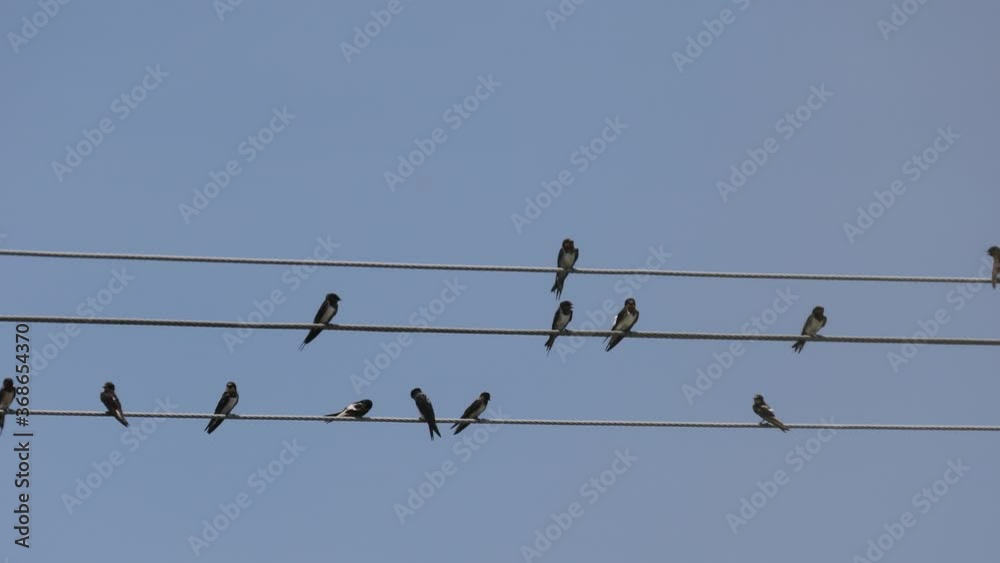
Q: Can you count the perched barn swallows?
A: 13